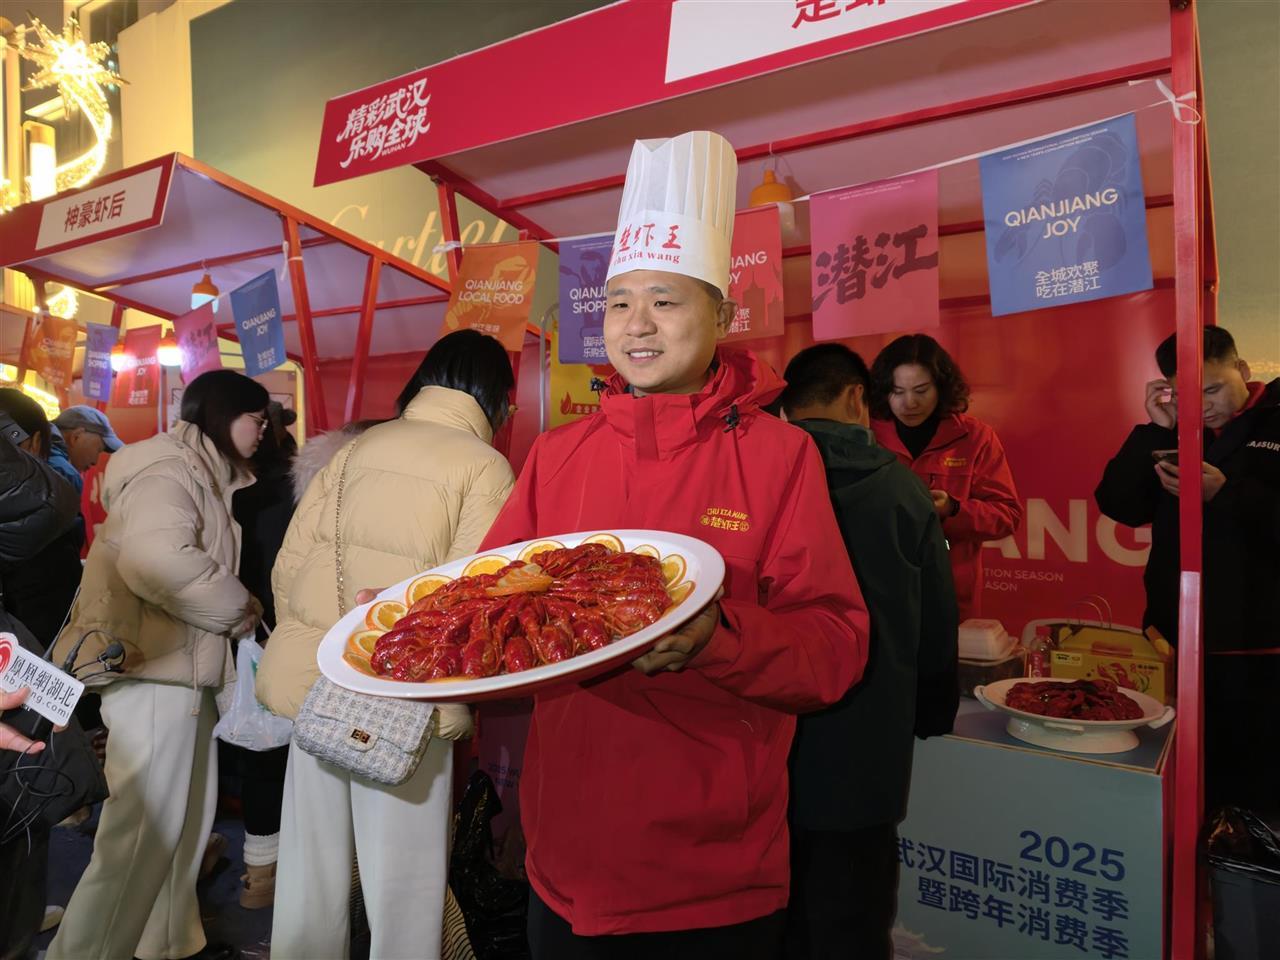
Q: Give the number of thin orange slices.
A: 10